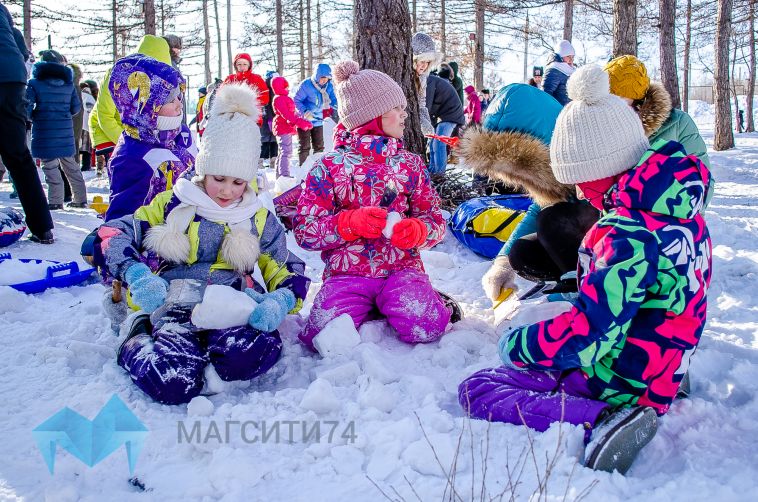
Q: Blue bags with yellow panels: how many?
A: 1